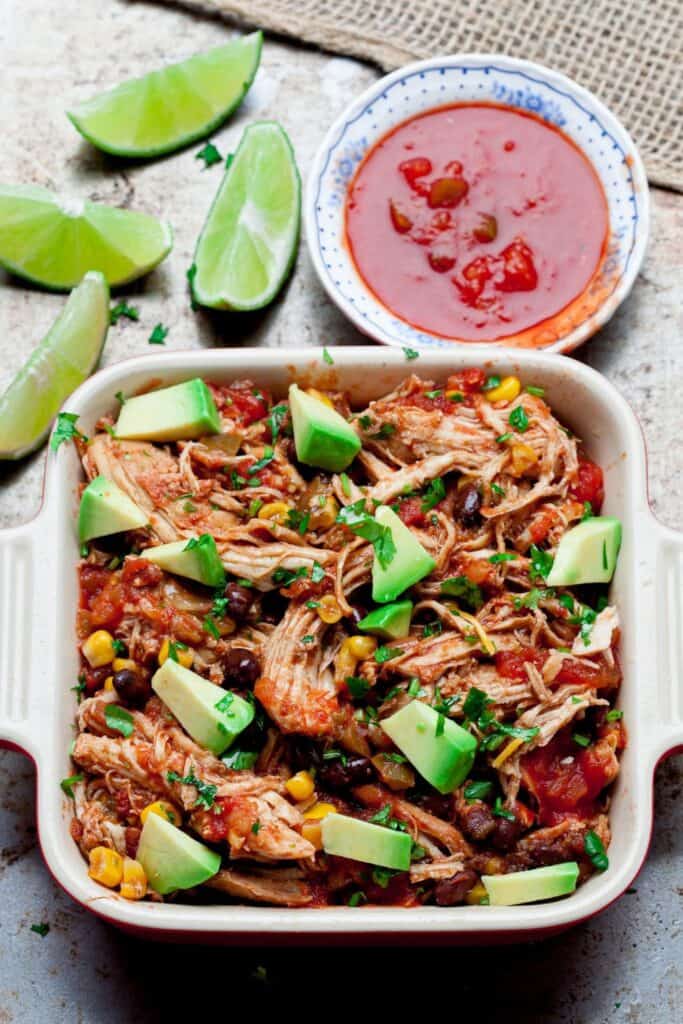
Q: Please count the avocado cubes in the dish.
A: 12